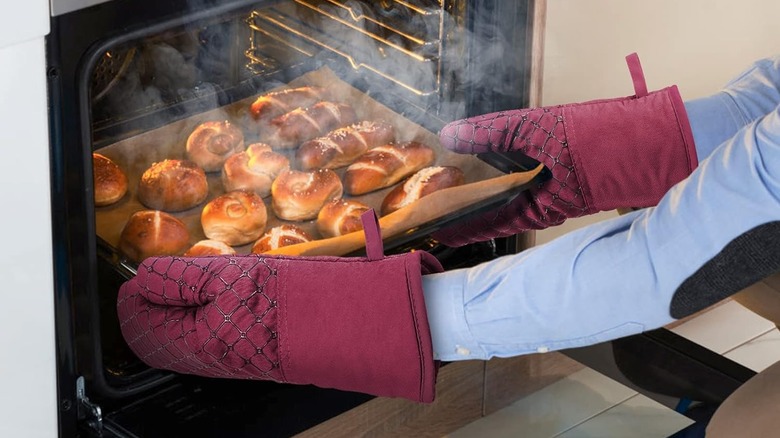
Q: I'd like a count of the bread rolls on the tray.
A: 15